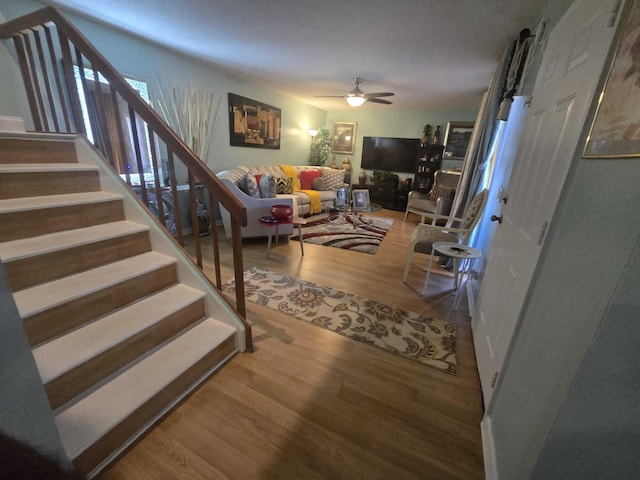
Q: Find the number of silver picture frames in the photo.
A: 2